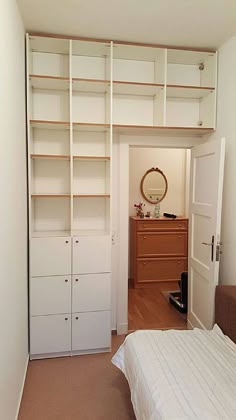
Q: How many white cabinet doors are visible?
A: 6